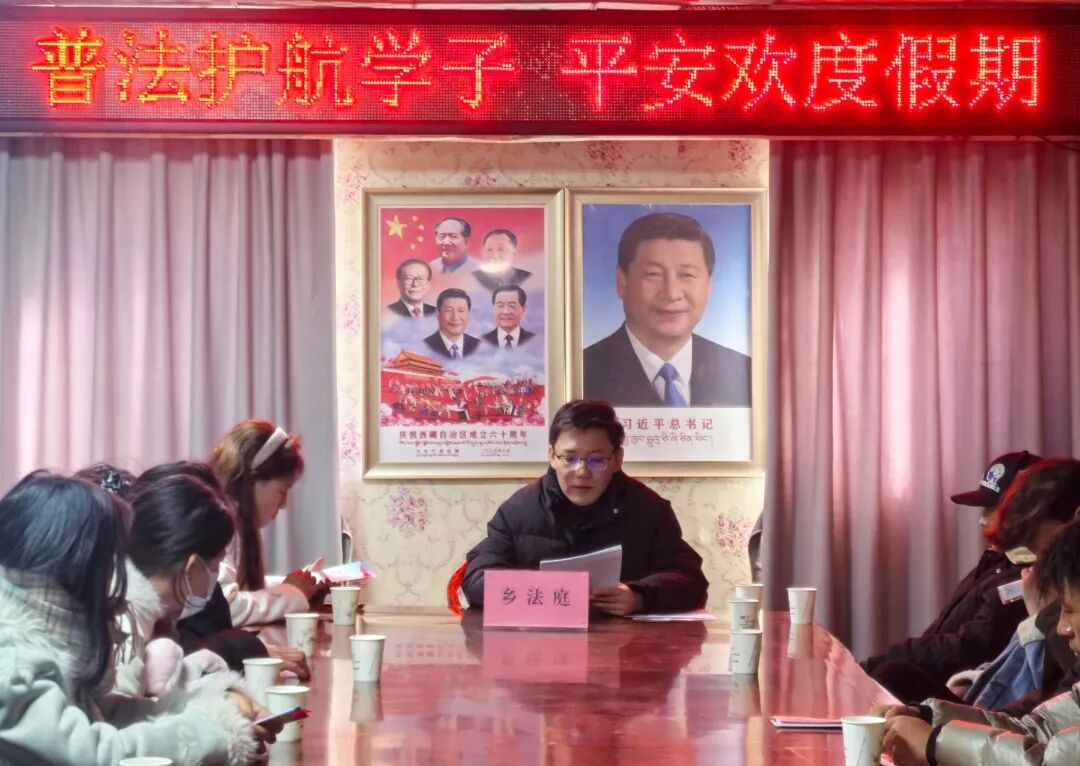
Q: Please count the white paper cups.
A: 11